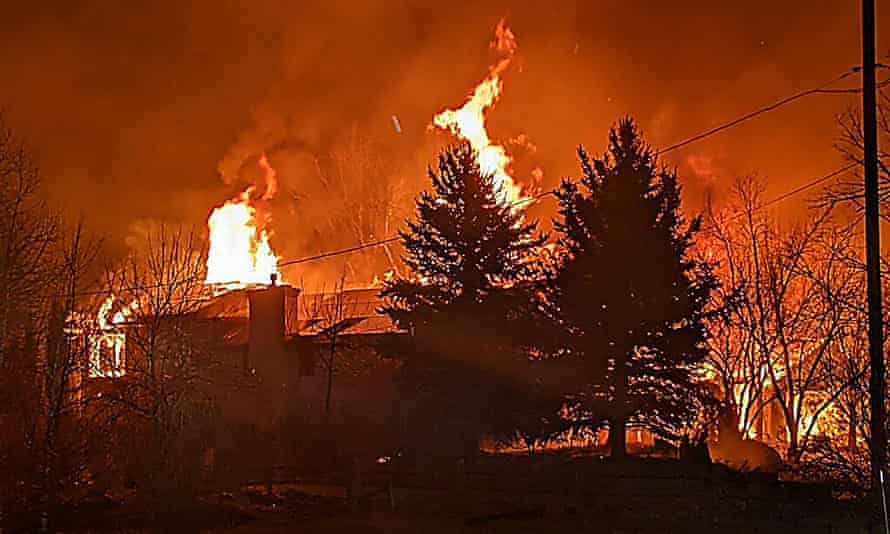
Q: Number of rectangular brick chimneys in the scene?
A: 1